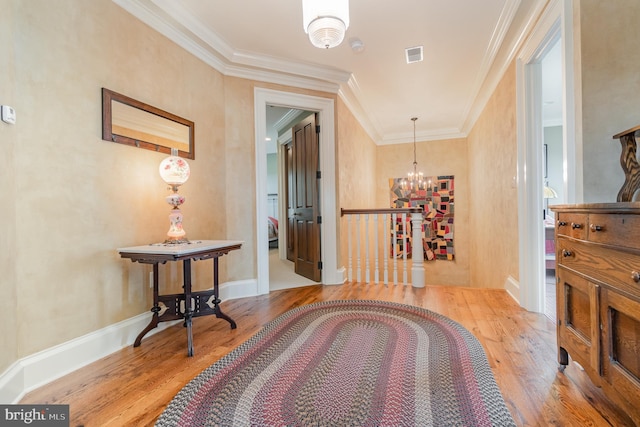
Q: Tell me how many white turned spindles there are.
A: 7